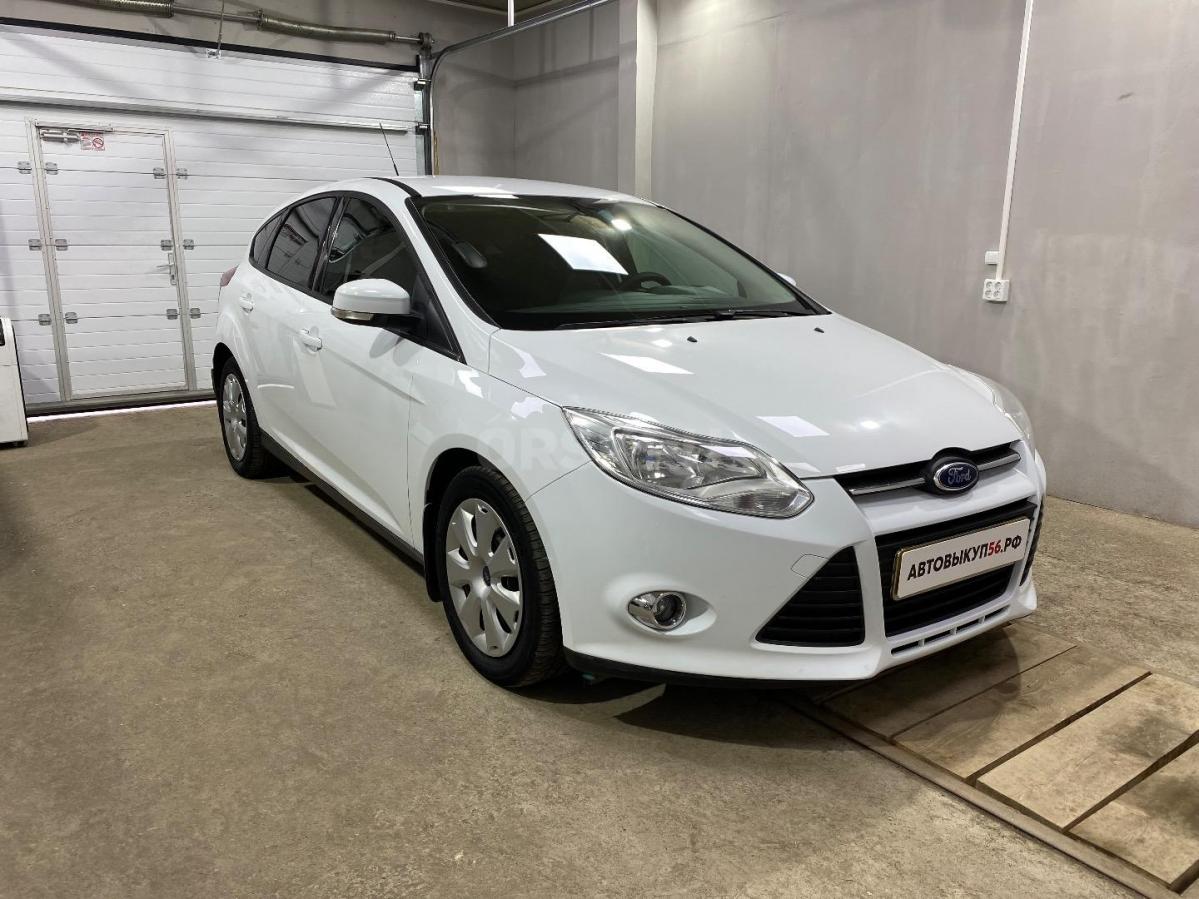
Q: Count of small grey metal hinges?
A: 12